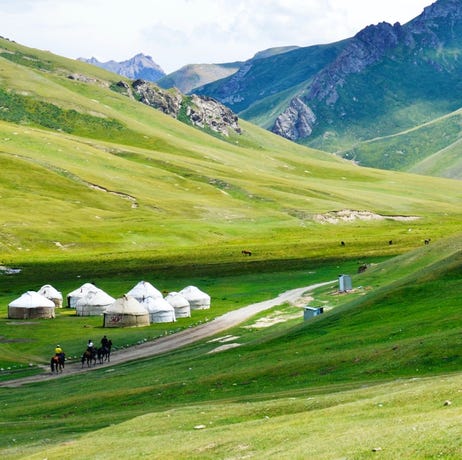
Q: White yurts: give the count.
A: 9